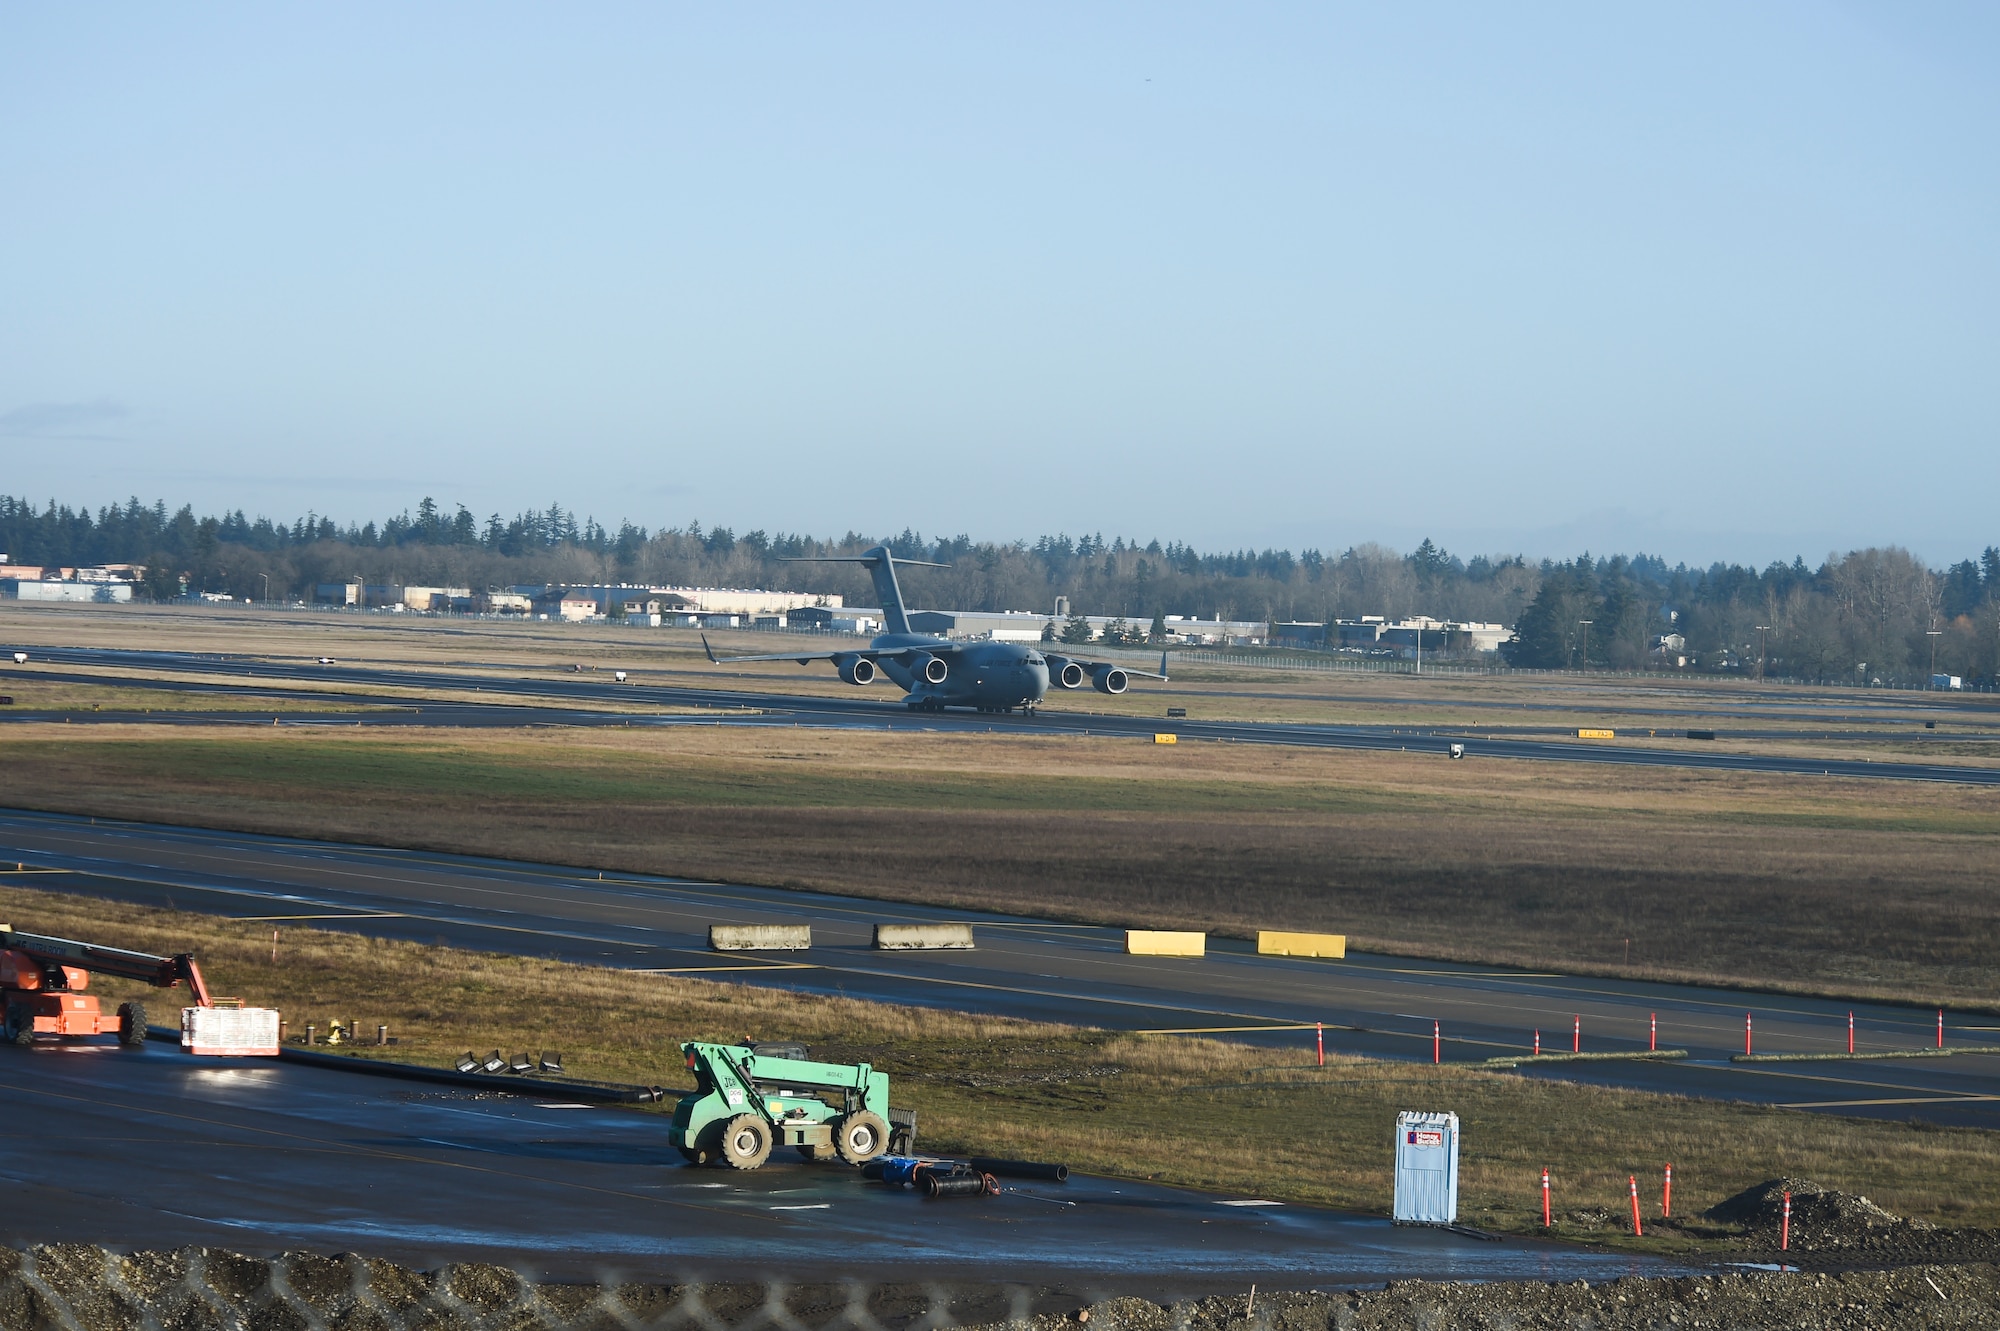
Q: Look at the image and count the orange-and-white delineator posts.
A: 12